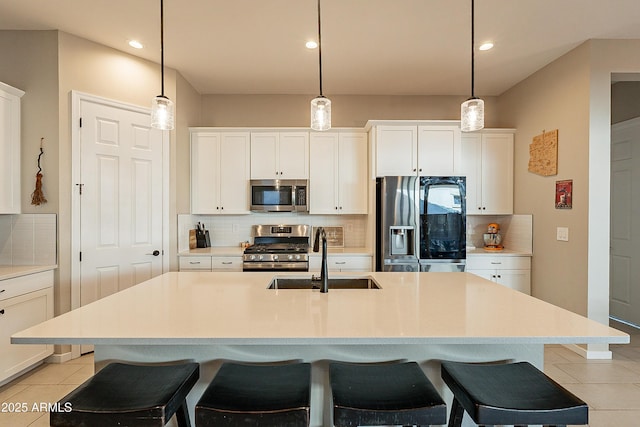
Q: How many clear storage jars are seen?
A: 0